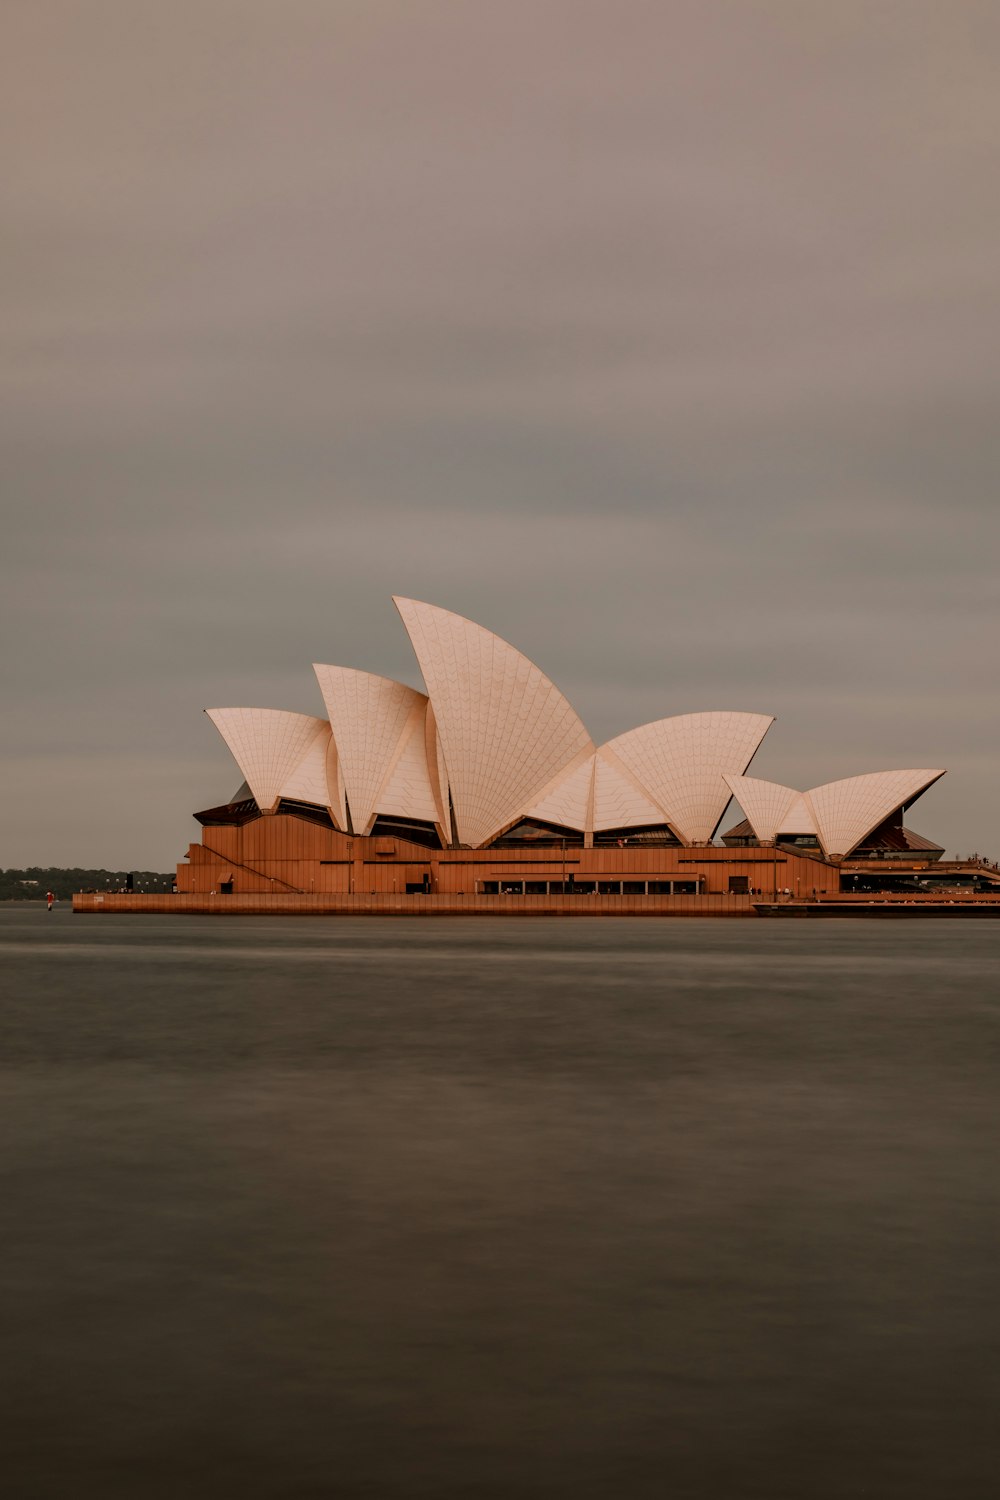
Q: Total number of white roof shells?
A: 6